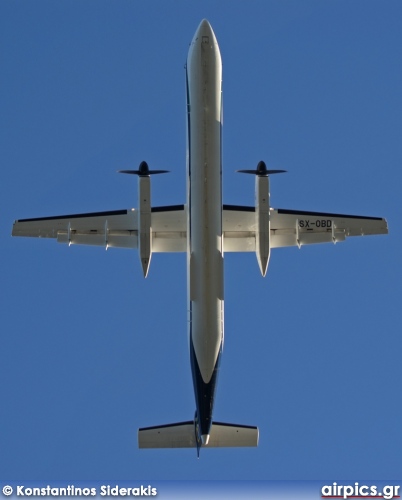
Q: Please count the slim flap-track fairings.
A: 4